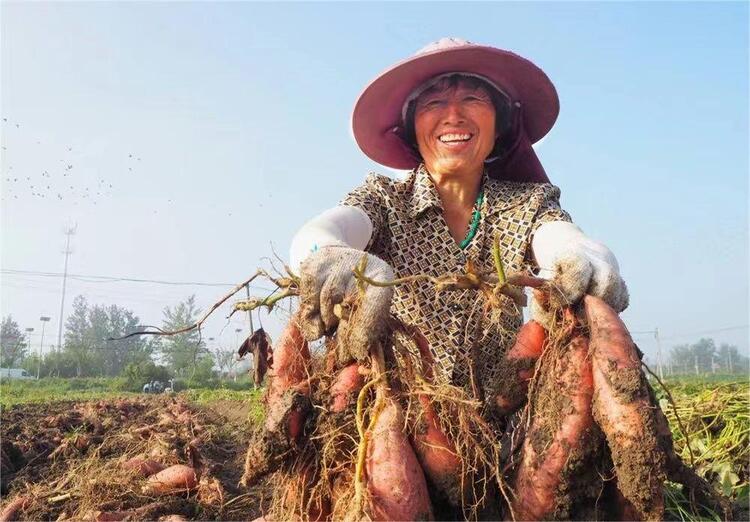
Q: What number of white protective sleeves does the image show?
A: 2